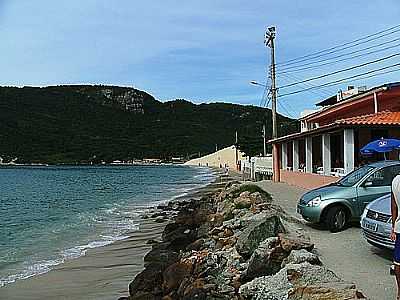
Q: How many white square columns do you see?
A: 5